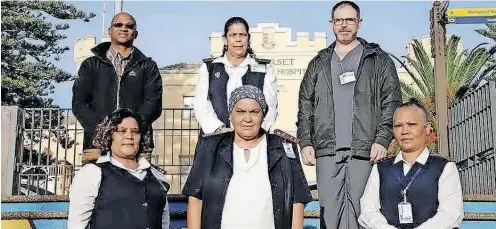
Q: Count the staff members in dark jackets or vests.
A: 6